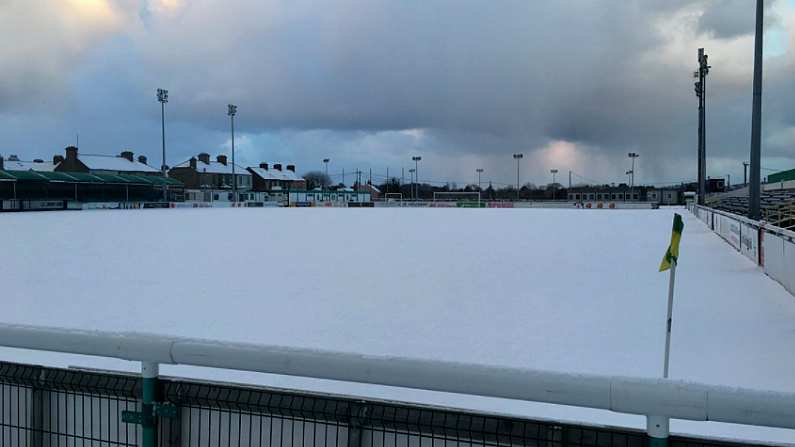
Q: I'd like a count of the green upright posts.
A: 2